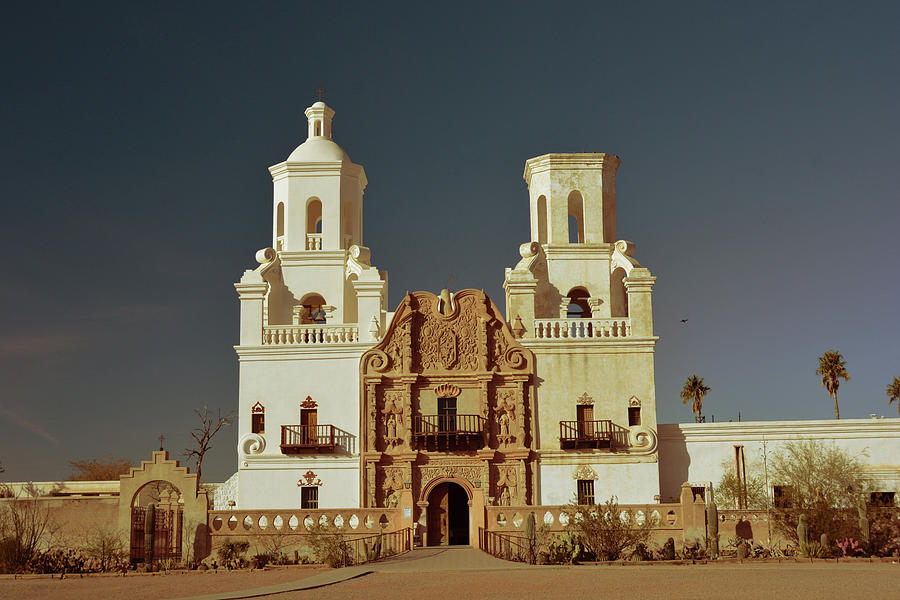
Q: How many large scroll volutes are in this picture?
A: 8